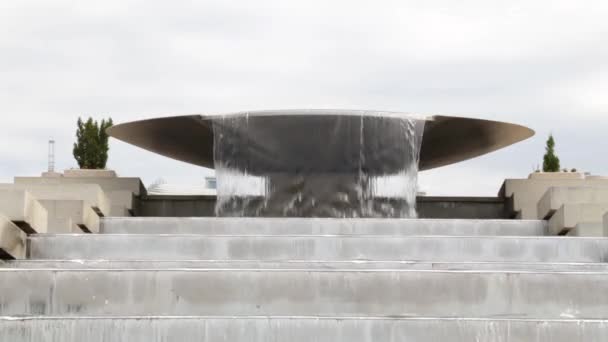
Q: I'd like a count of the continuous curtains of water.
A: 1